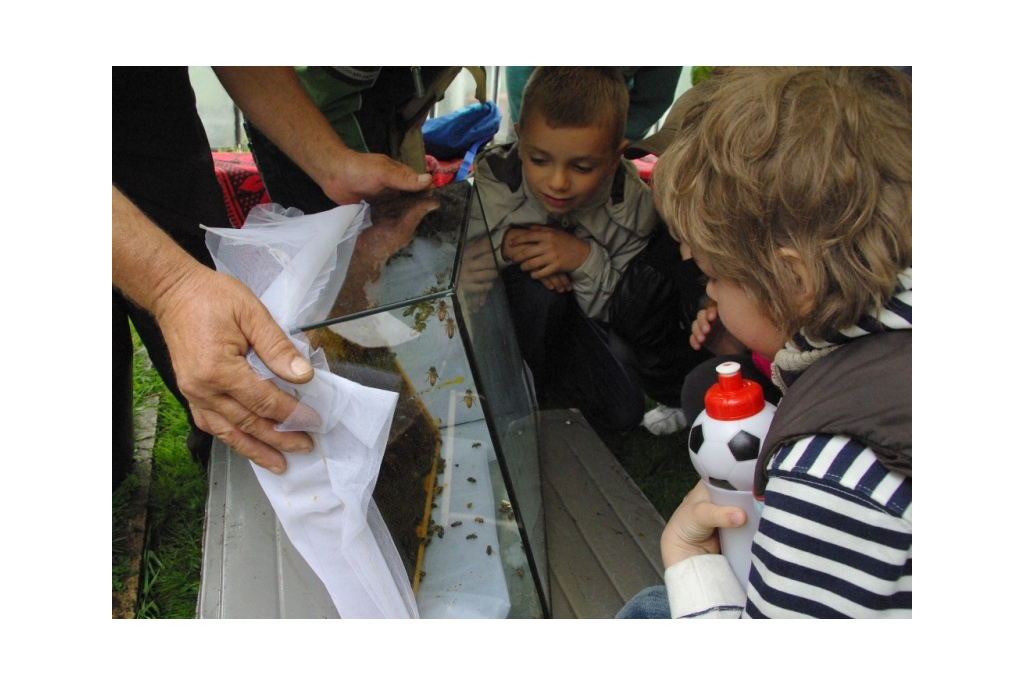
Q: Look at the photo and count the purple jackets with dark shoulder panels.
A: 0